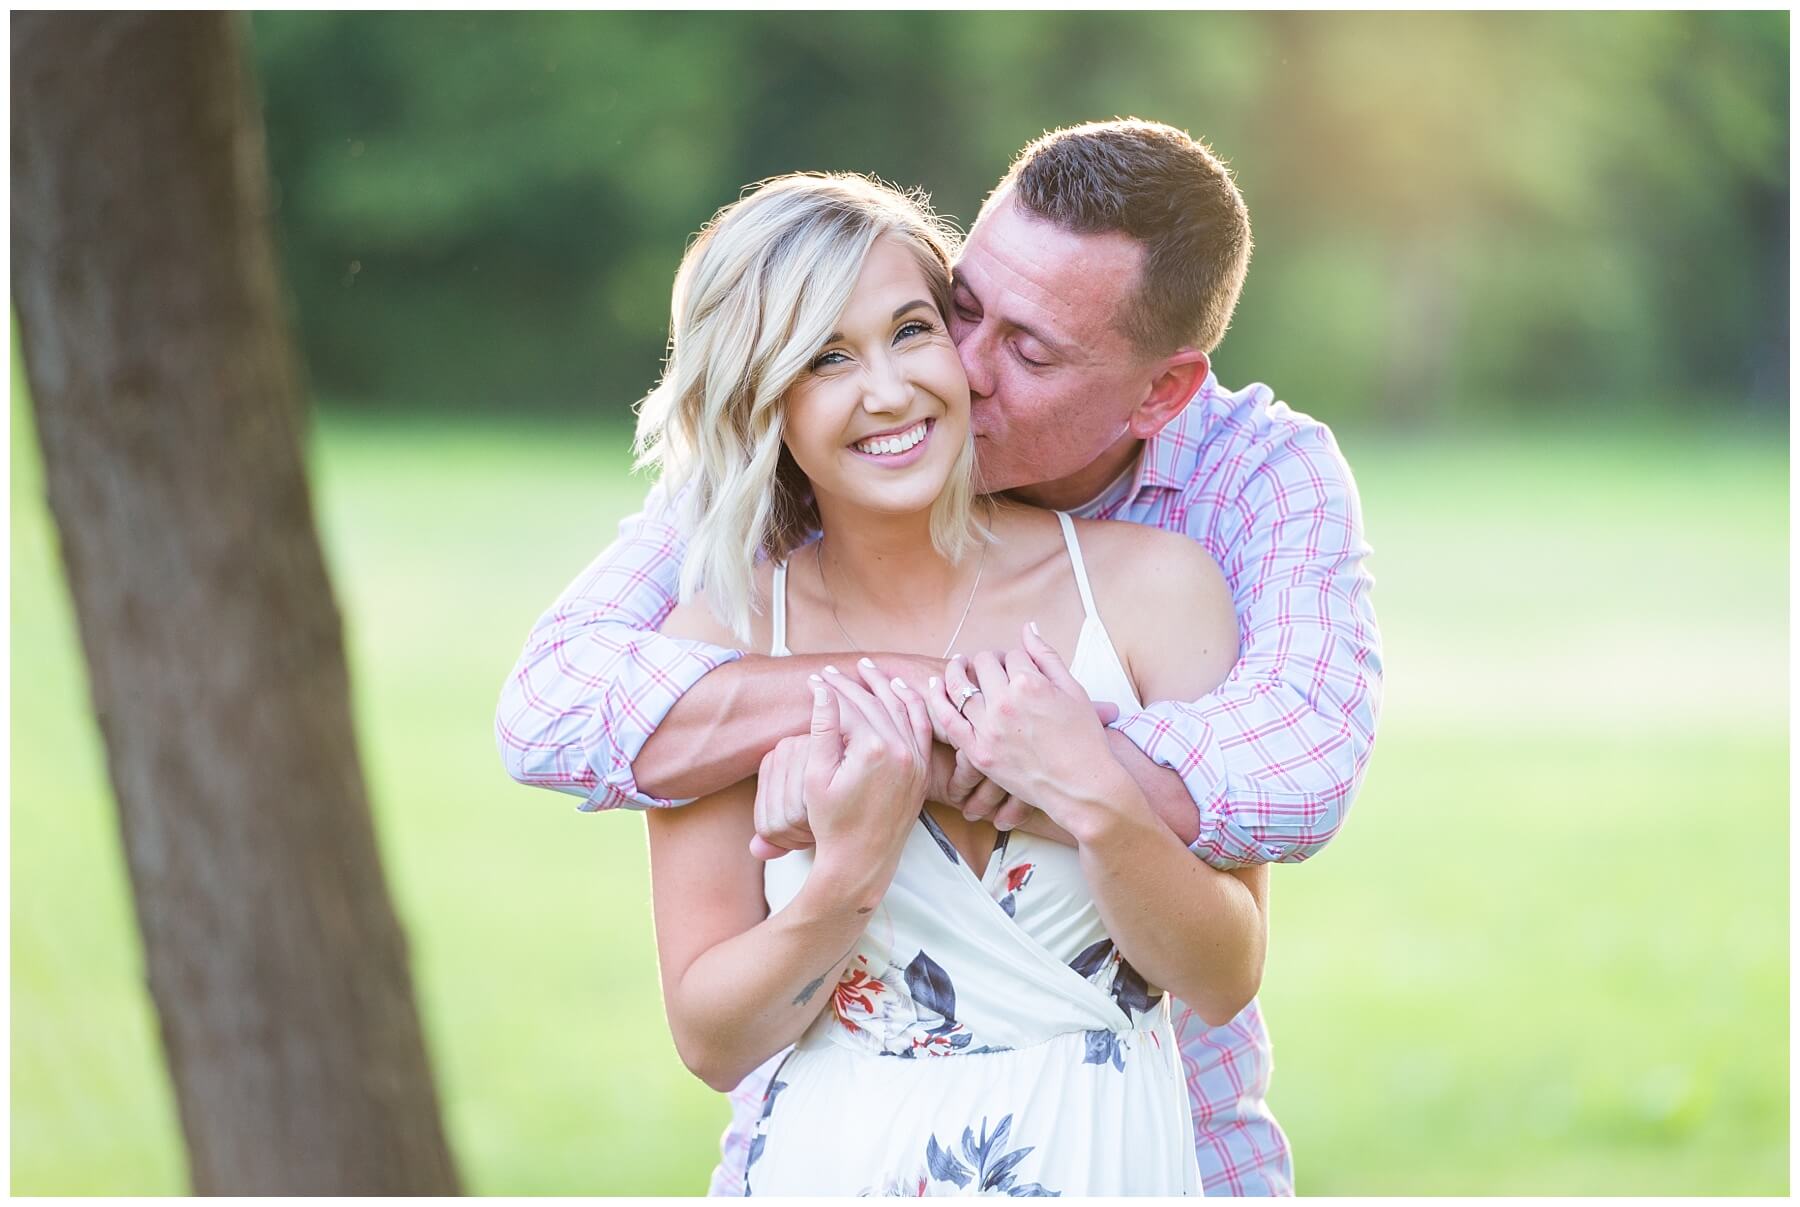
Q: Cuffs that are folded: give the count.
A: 2